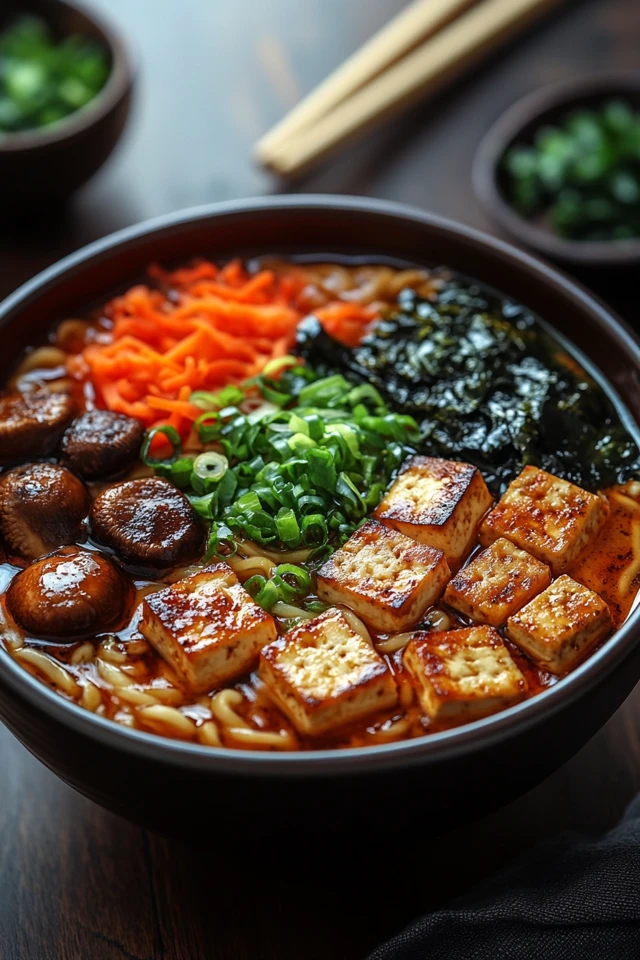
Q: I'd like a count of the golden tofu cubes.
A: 8